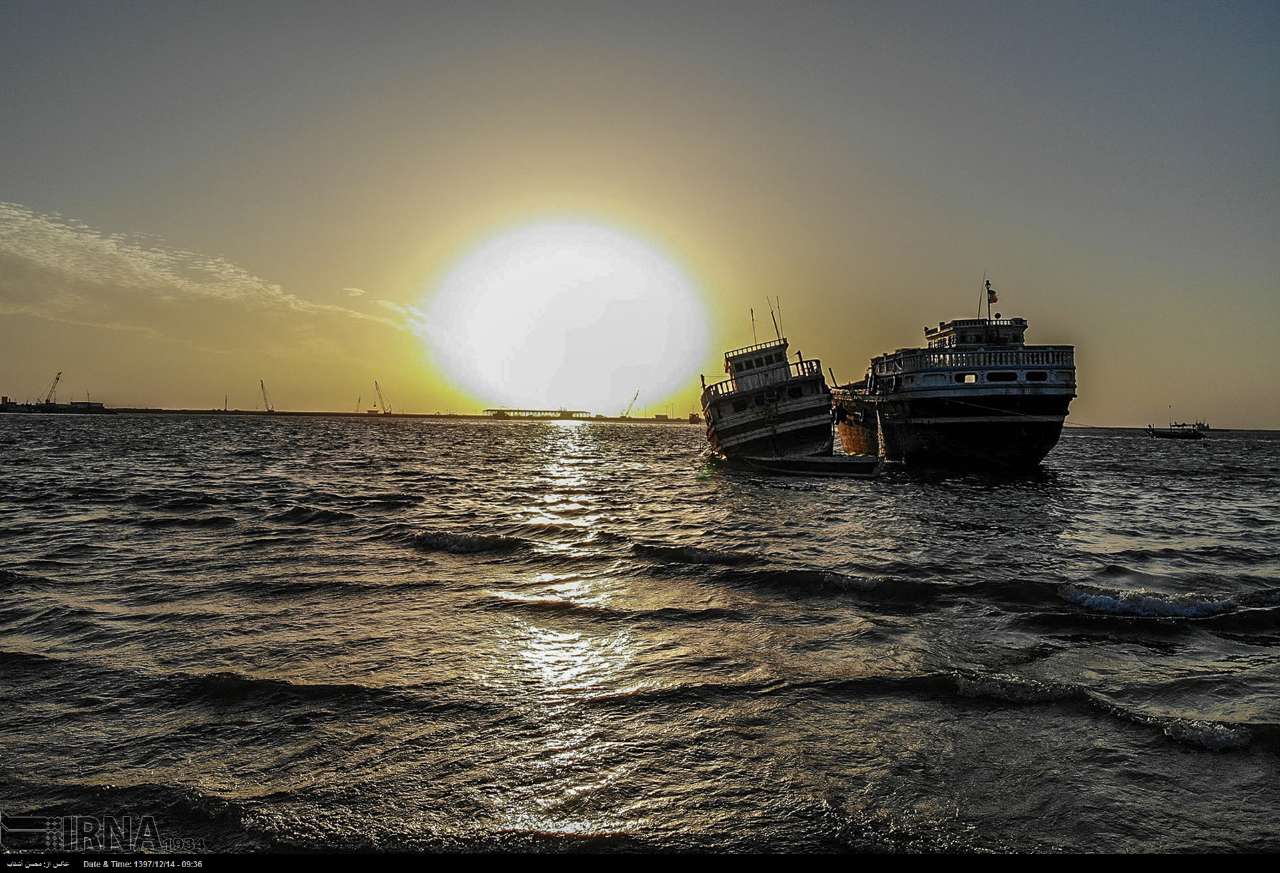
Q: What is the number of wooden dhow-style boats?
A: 2